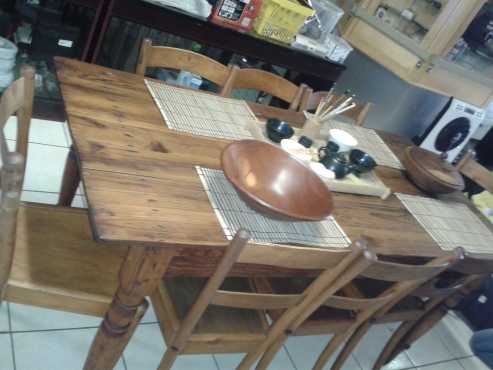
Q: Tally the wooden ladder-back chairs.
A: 8